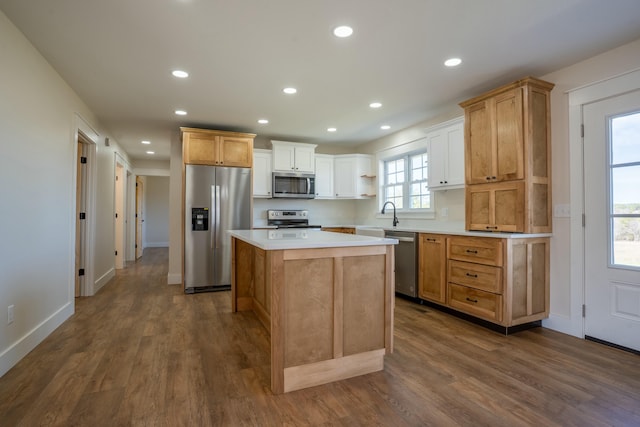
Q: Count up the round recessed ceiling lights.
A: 11